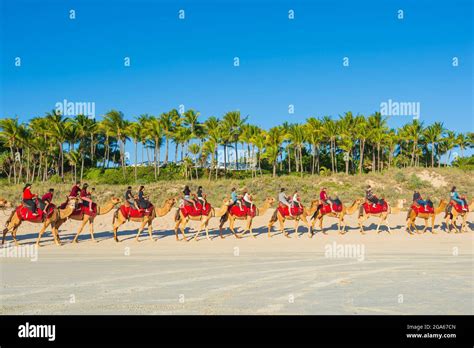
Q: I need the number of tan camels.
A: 10